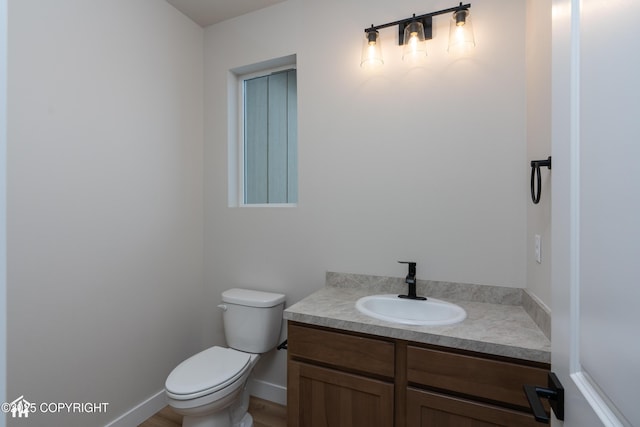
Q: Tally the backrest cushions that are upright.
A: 0